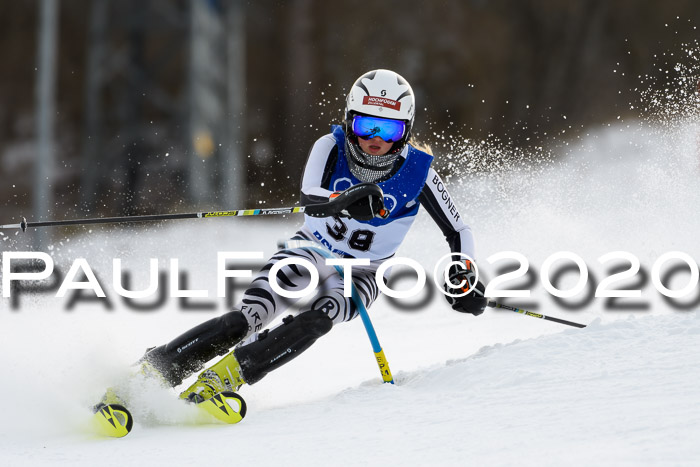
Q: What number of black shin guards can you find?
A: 2